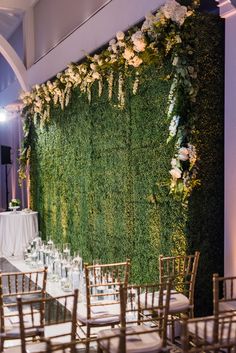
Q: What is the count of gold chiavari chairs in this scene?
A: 8